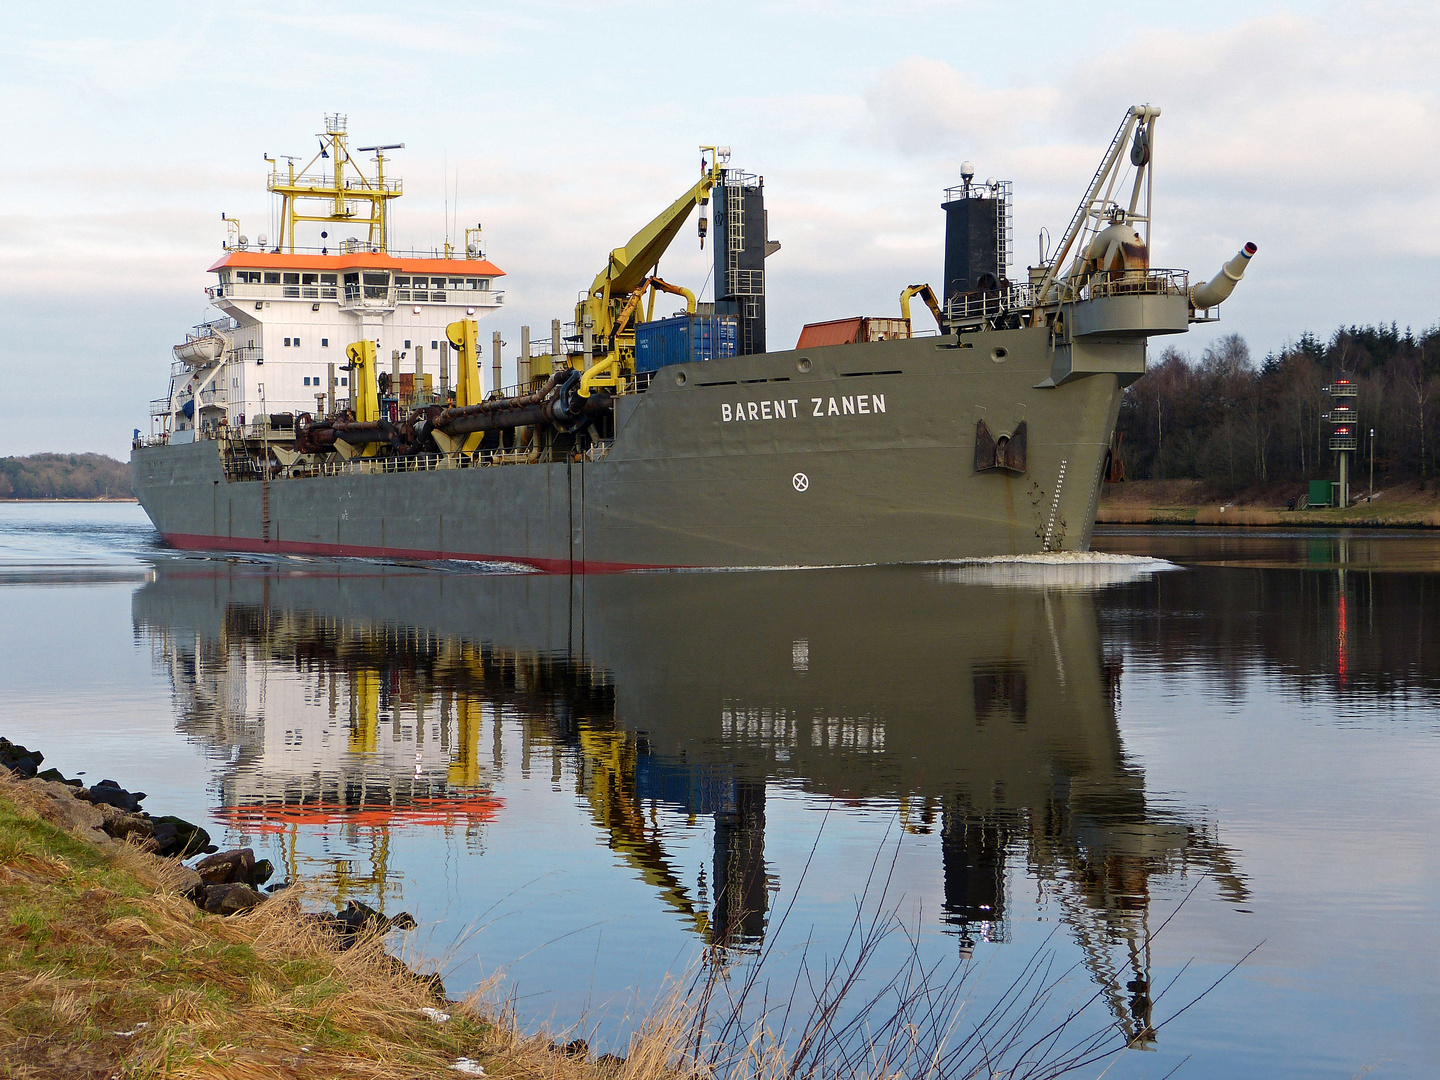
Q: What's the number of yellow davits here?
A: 2